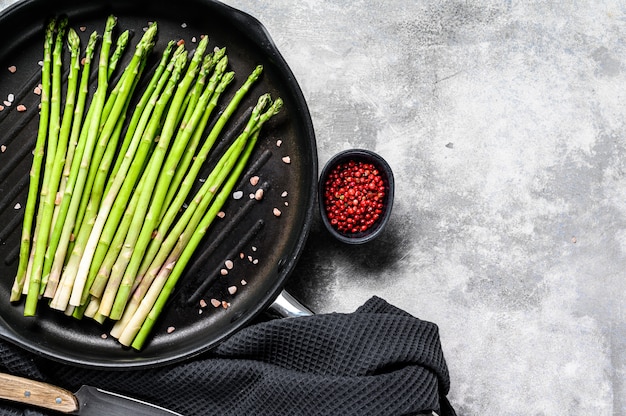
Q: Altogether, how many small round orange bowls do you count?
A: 0